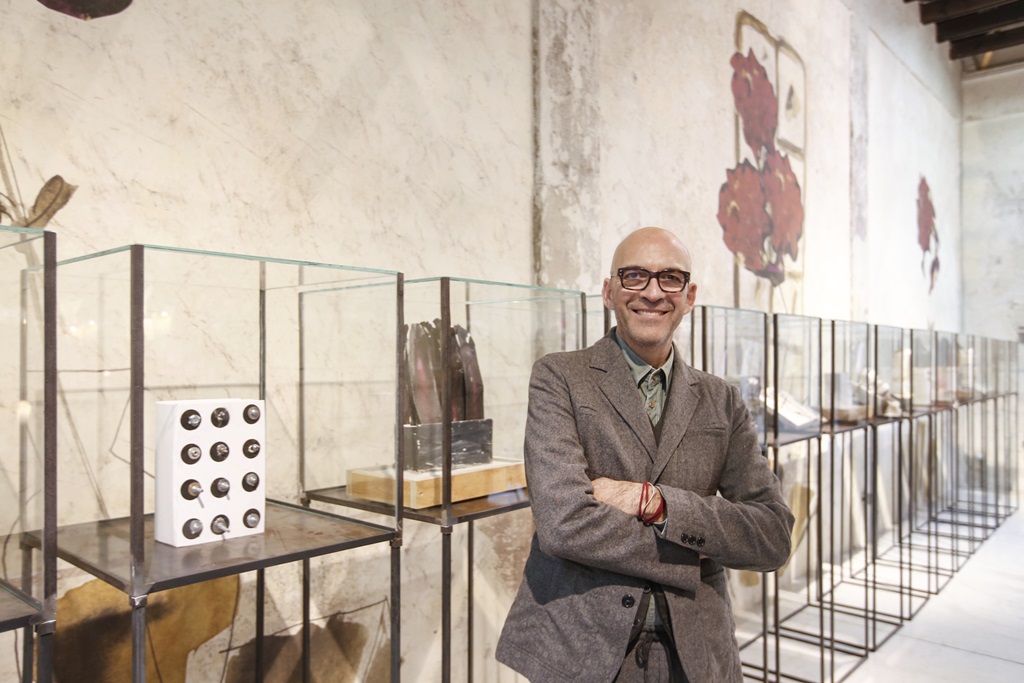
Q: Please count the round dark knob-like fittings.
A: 12